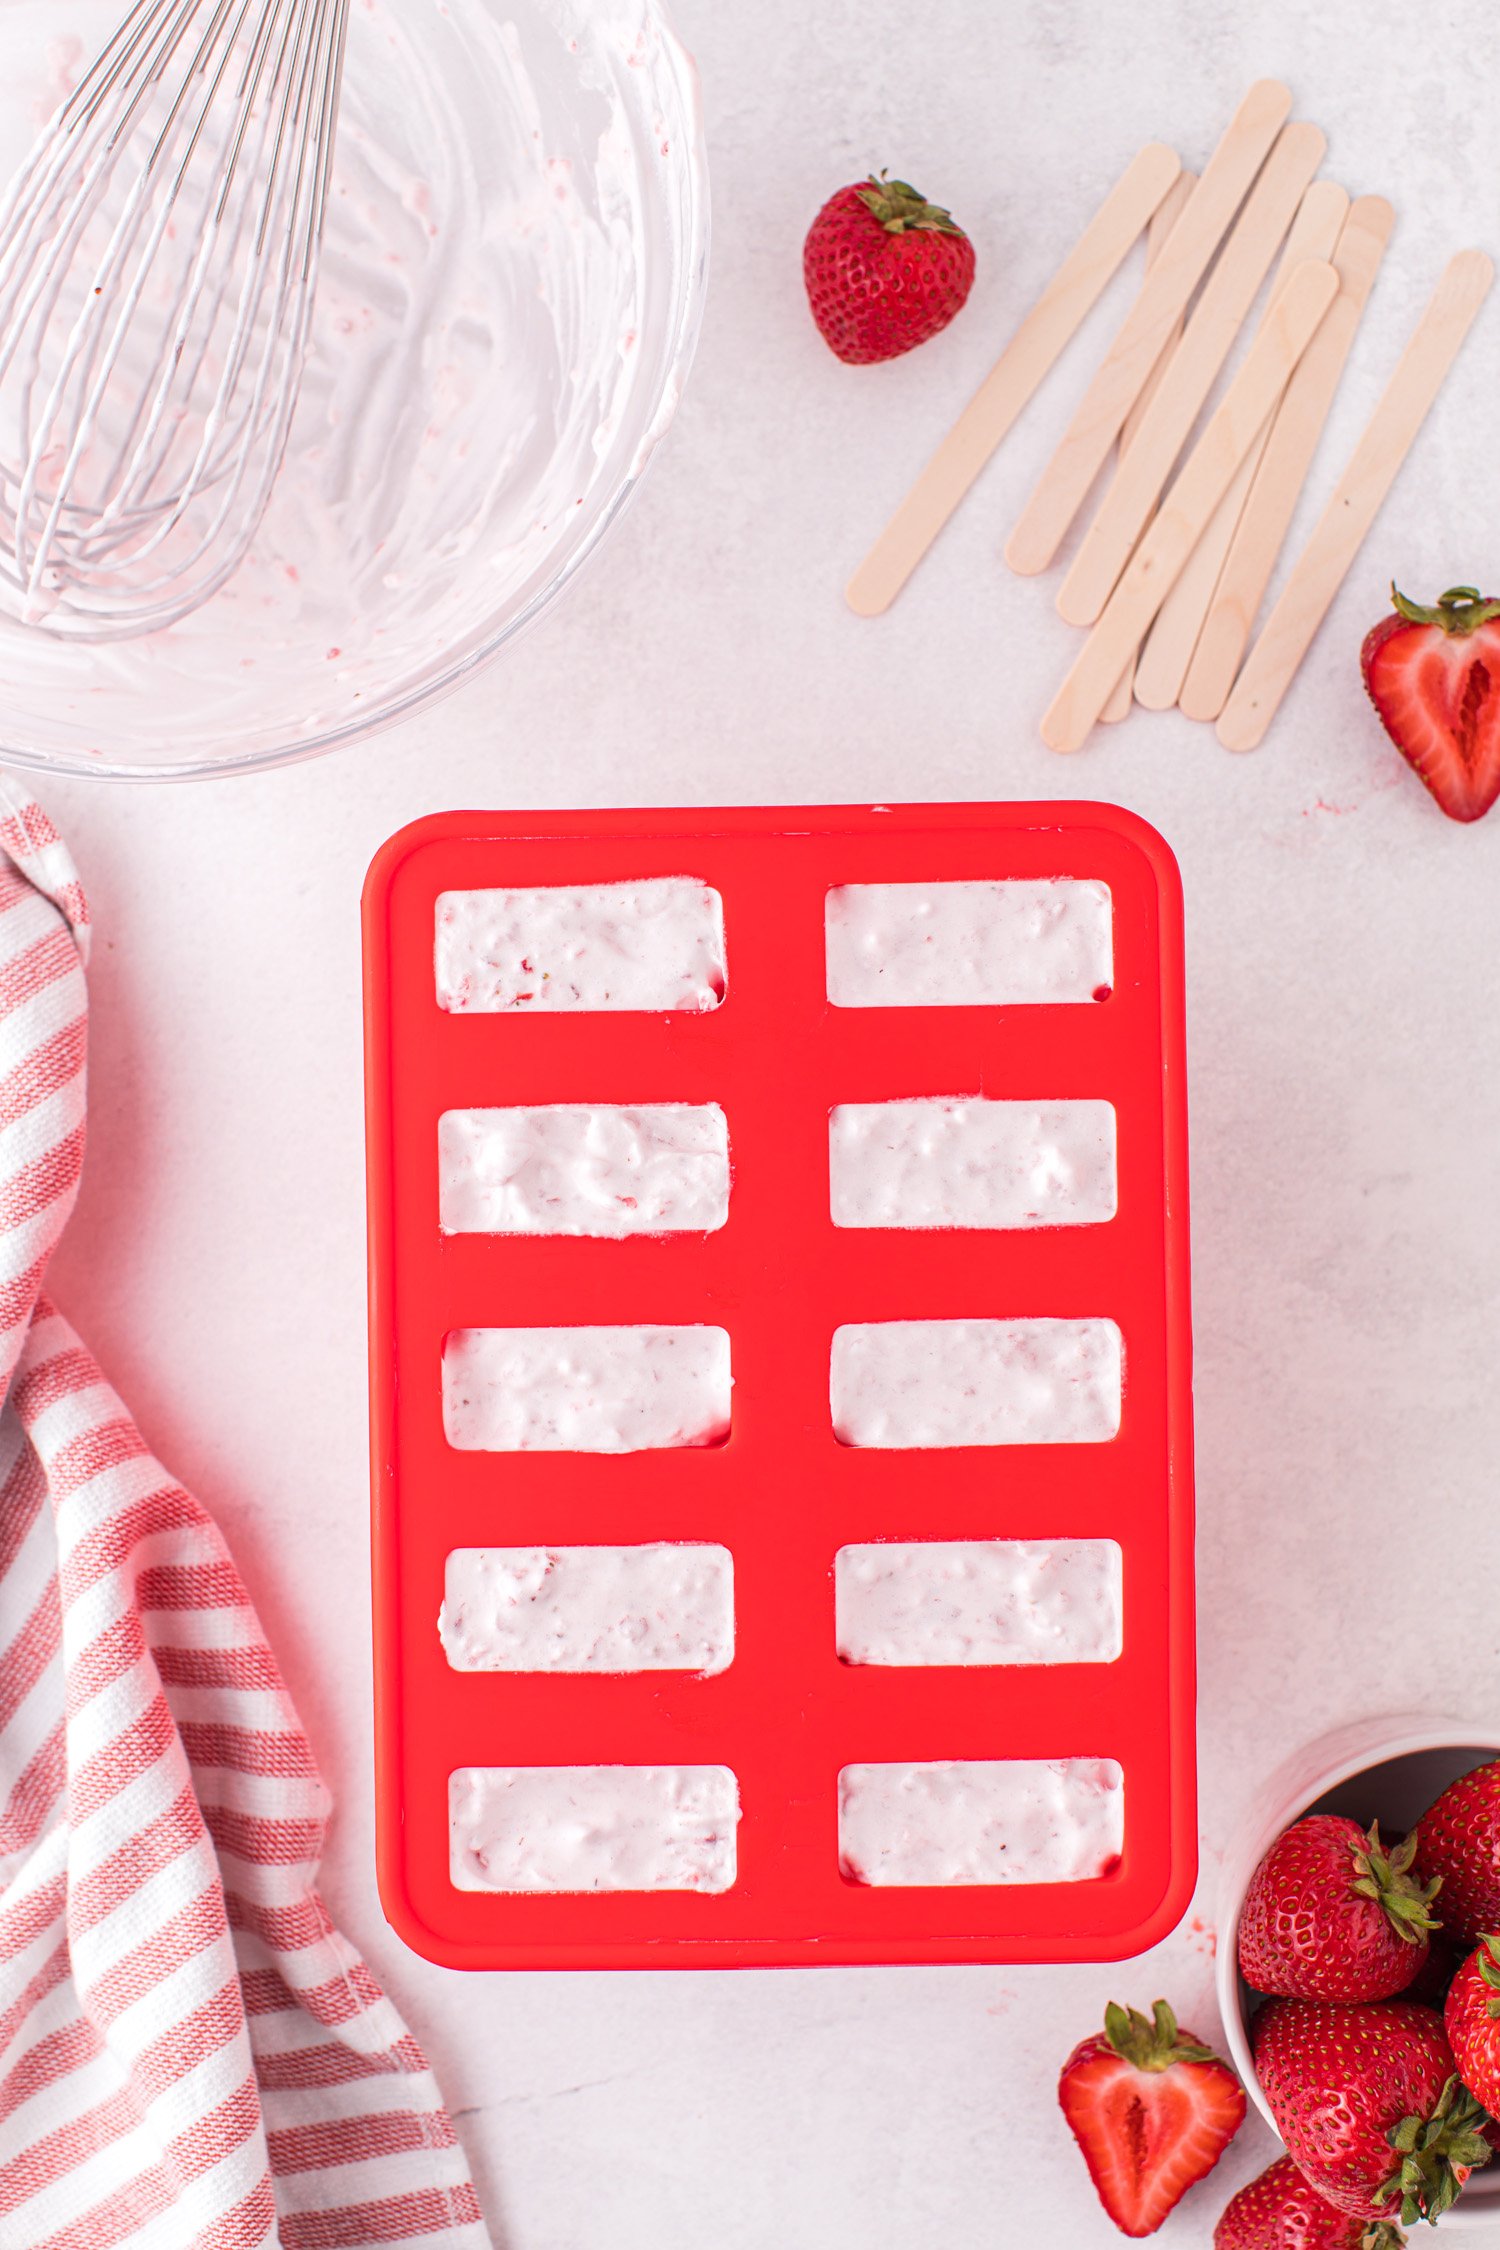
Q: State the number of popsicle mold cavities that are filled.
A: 10